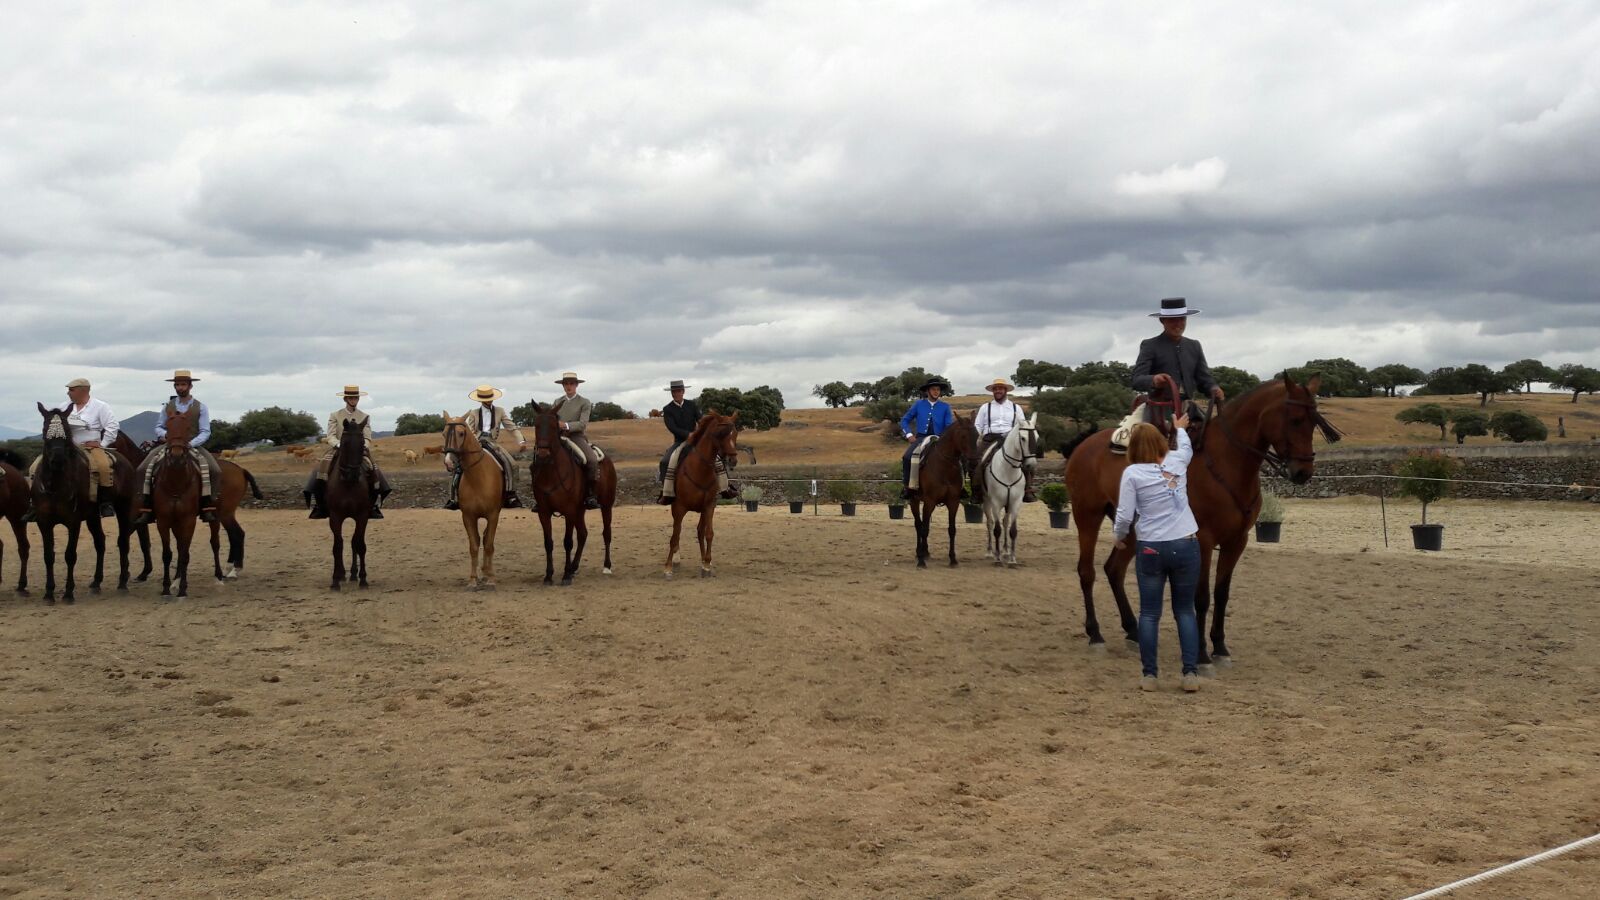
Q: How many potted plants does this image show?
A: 8